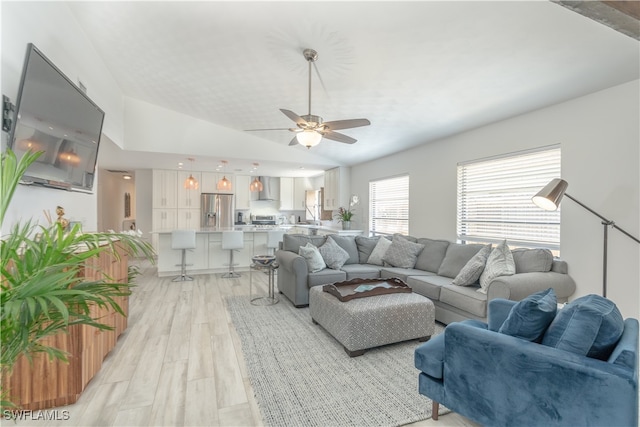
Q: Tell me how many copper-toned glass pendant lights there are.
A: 3